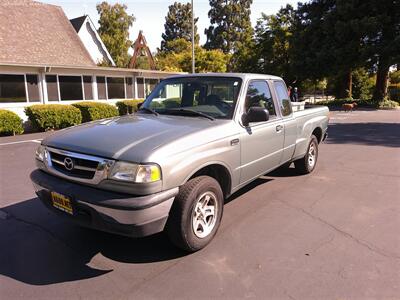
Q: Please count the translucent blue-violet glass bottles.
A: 0